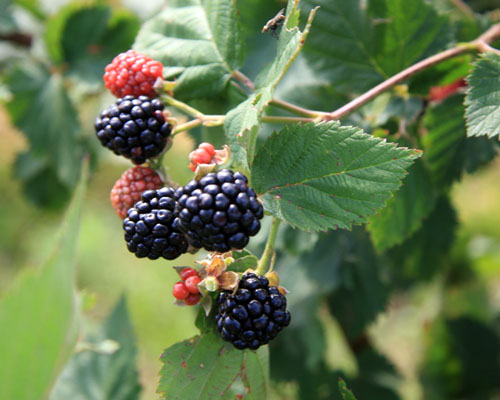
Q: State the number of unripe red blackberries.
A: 4